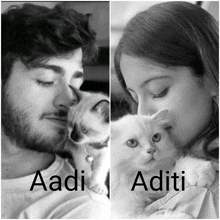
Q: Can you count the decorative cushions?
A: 0